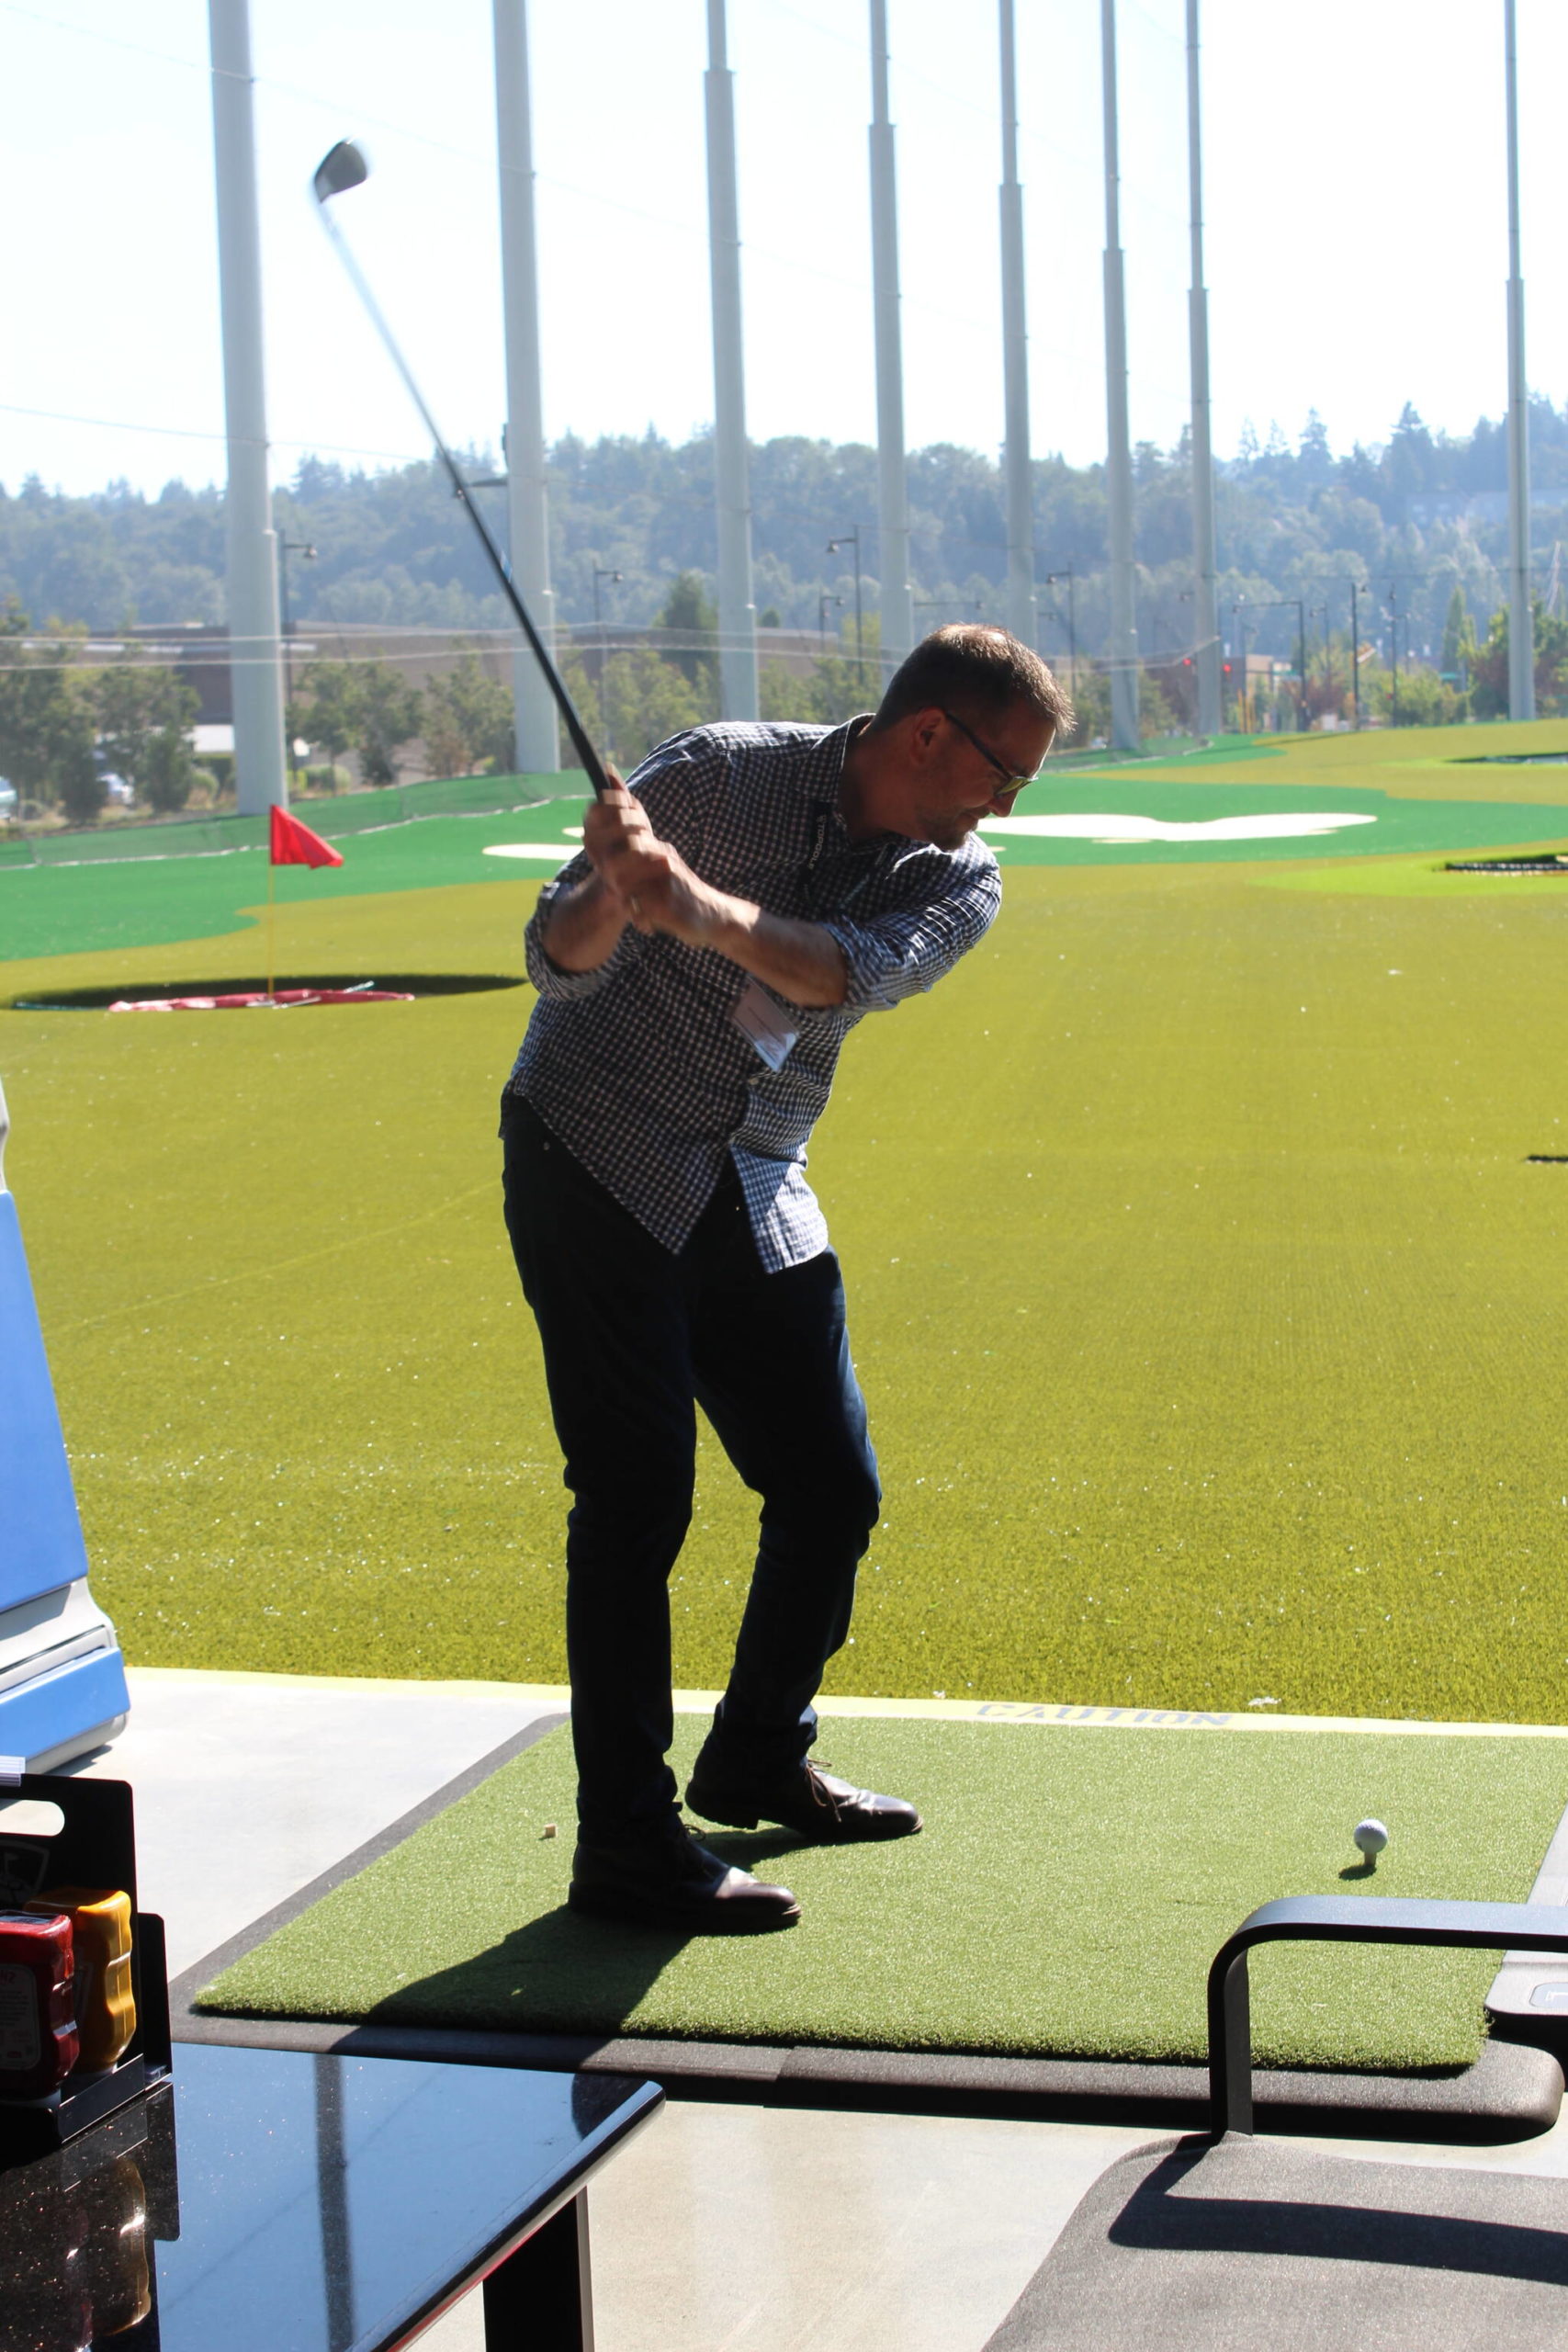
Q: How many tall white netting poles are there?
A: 8